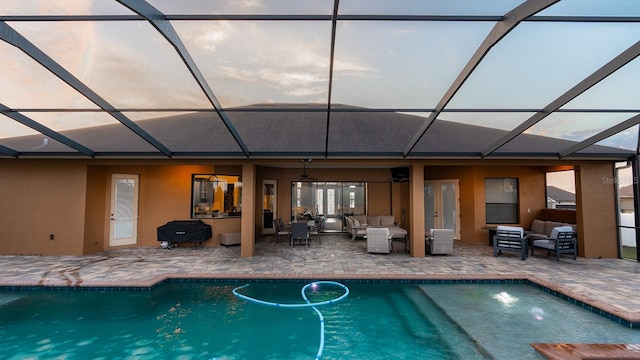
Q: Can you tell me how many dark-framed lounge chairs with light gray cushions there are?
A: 2